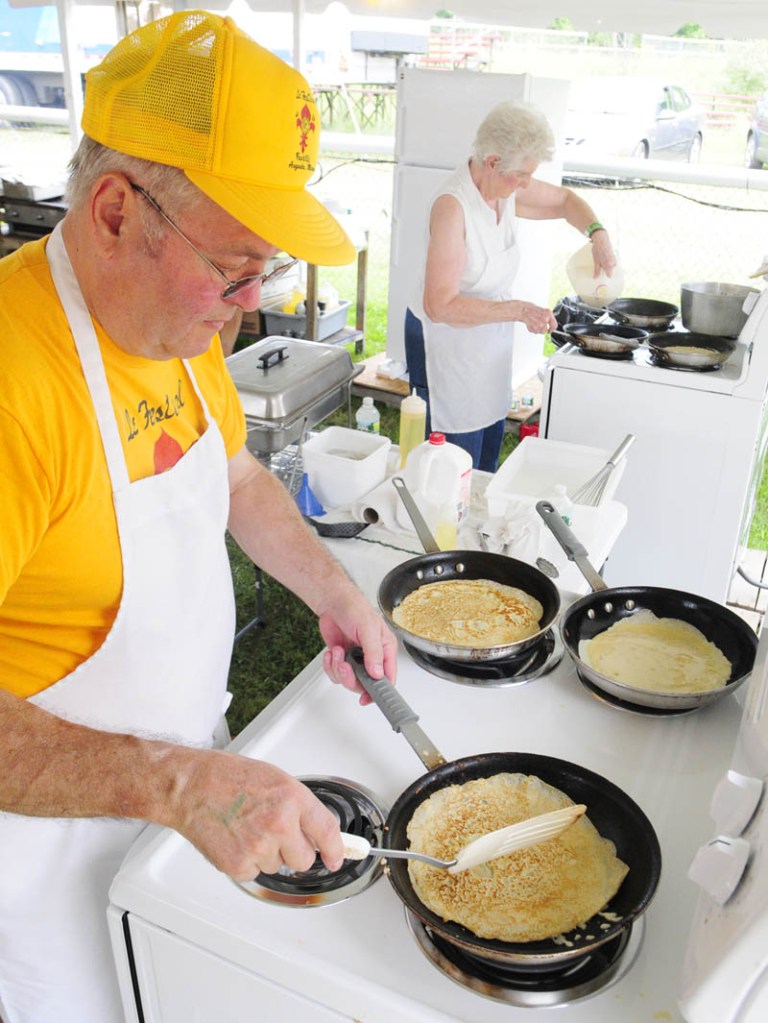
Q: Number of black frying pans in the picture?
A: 6